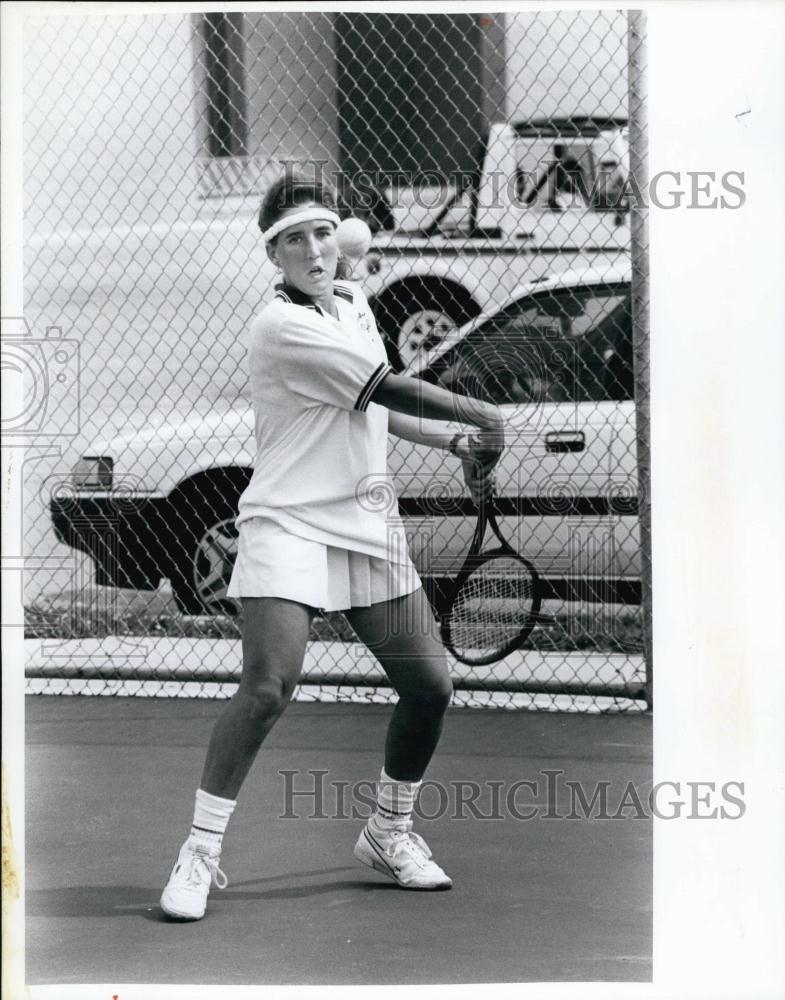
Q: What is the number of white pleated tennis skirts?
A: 1